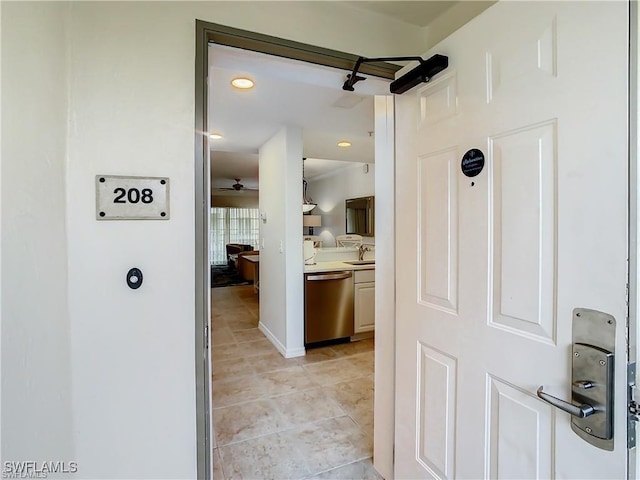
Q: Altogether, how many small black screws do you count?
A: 4